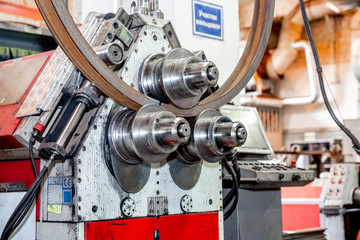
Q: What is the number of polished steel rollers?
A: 3